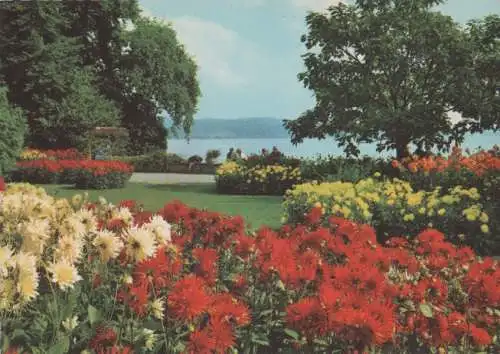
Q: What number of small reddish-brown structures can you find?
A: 1